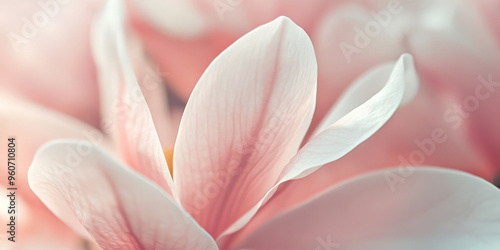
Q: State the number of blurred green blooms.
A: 0